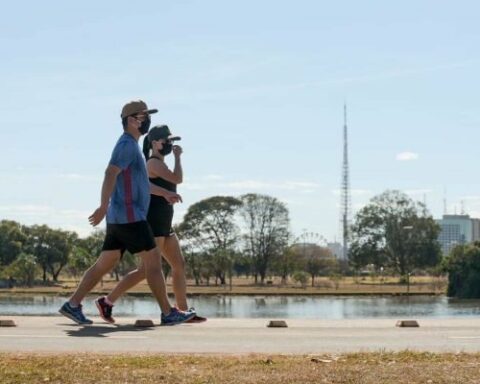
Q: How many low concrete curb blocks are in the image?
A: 4